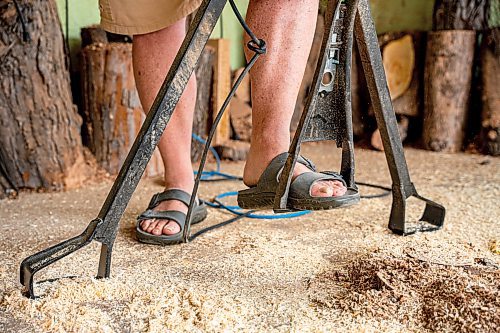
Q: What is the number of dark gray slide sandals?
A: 2